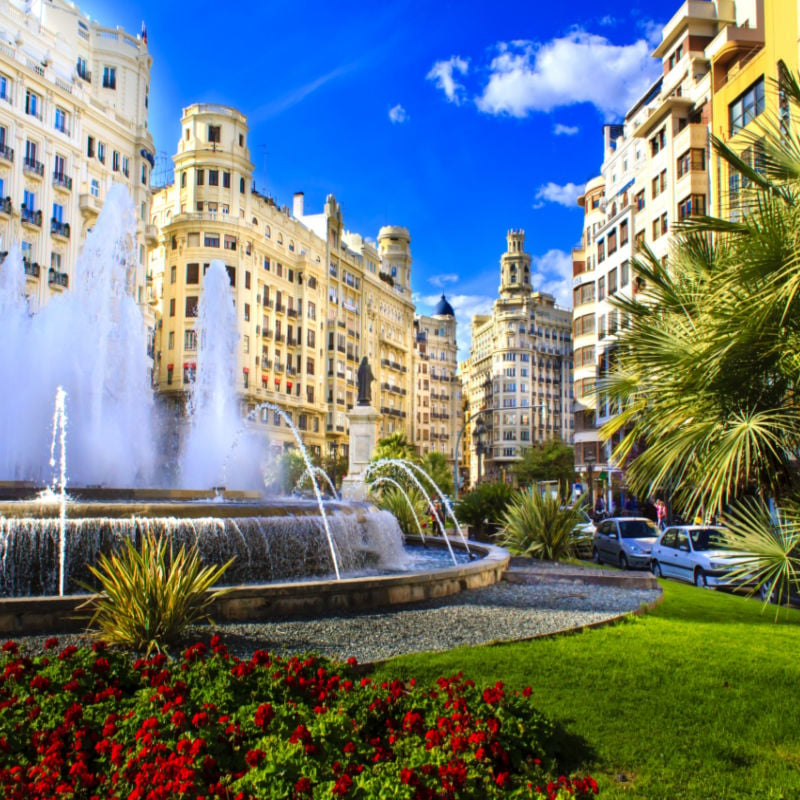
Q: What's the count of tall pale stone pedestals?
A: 1